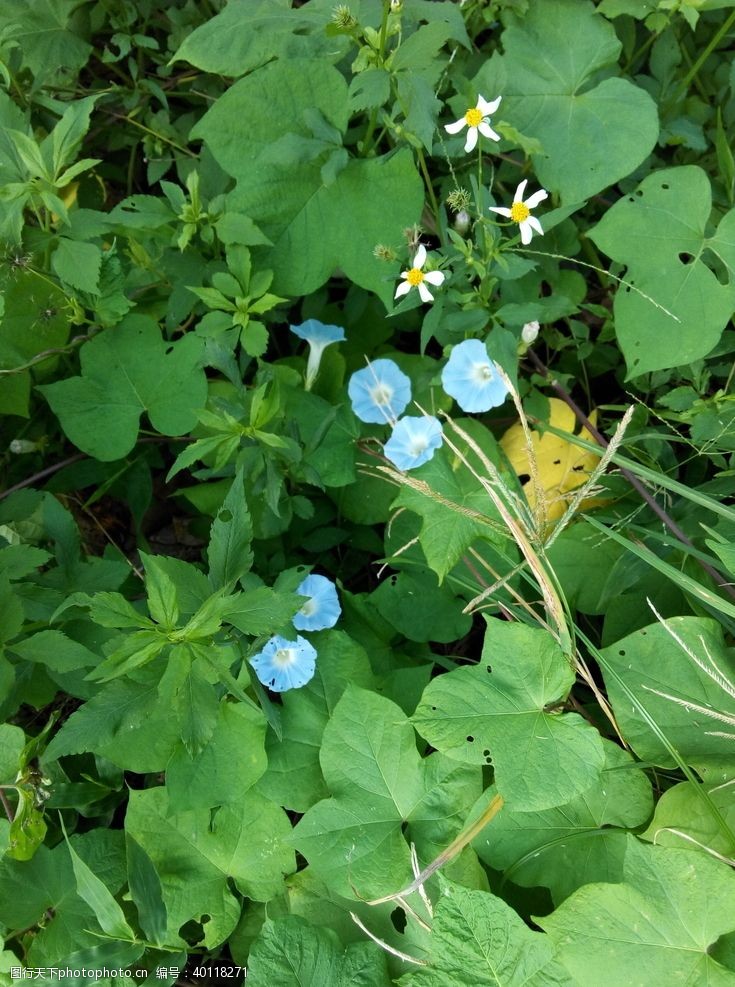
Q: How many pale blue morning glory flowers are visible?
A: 6